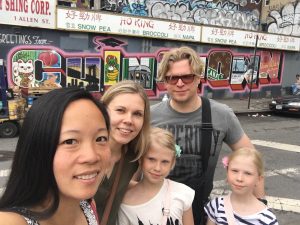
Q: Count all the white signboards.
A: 3